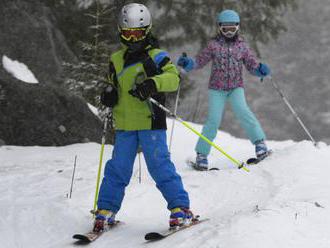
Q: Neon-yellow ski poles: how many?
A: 2